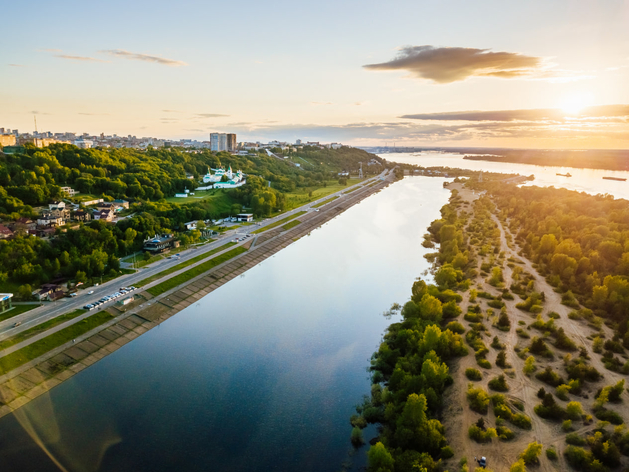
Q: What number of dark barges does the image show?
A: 2